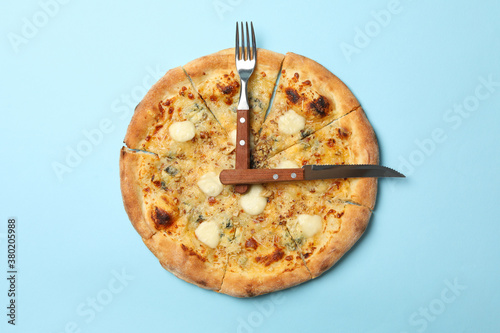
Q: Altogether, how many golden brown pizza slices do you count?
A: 8